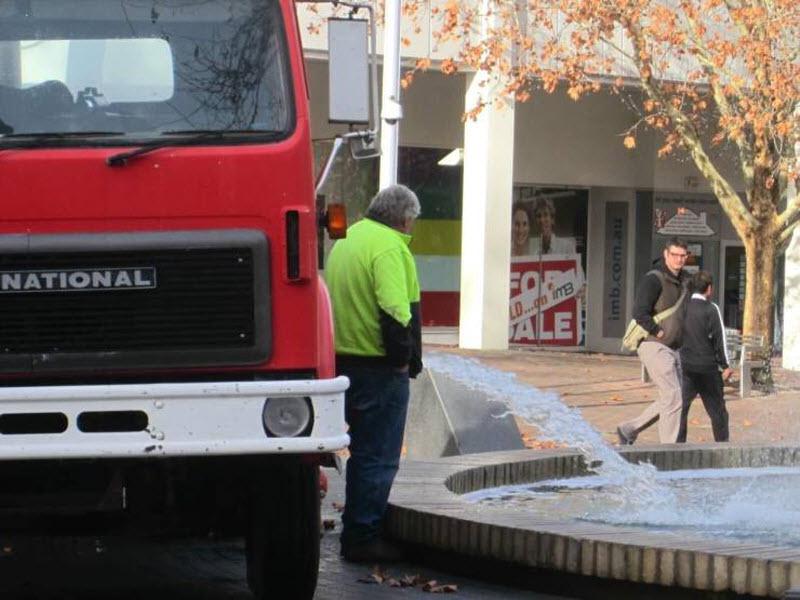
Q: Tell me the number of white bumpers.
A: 1